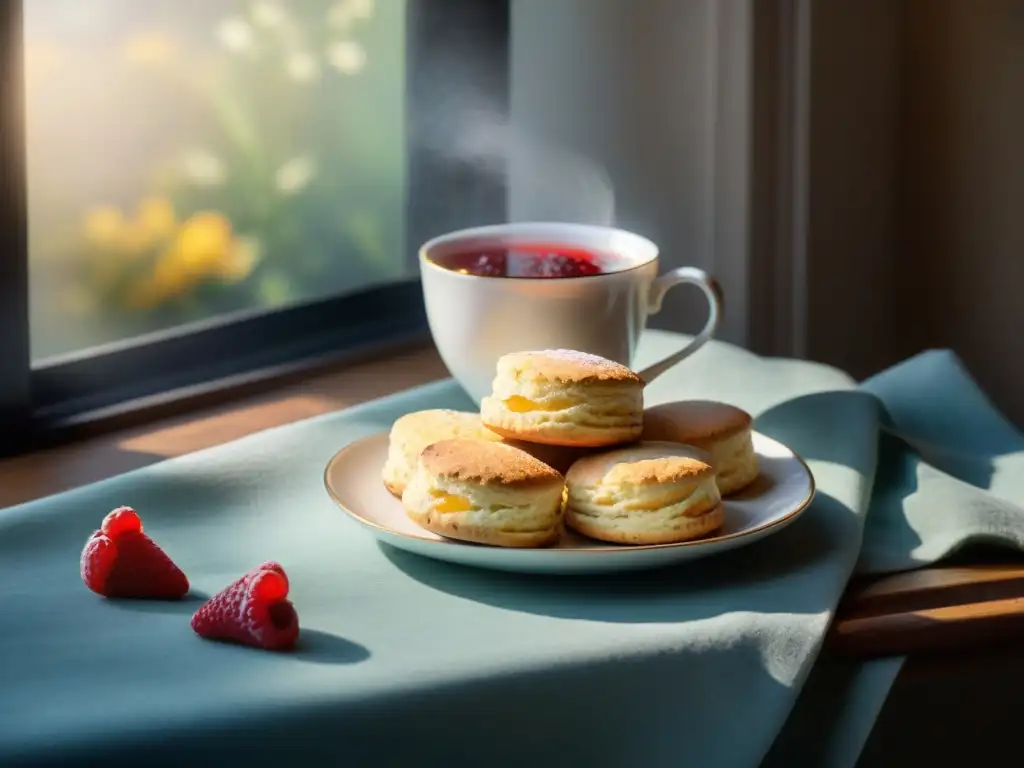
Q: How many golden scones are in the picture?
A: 5